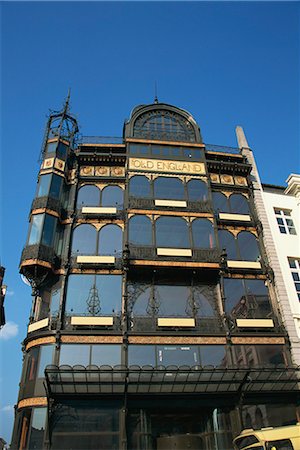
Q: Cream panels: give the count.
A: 10